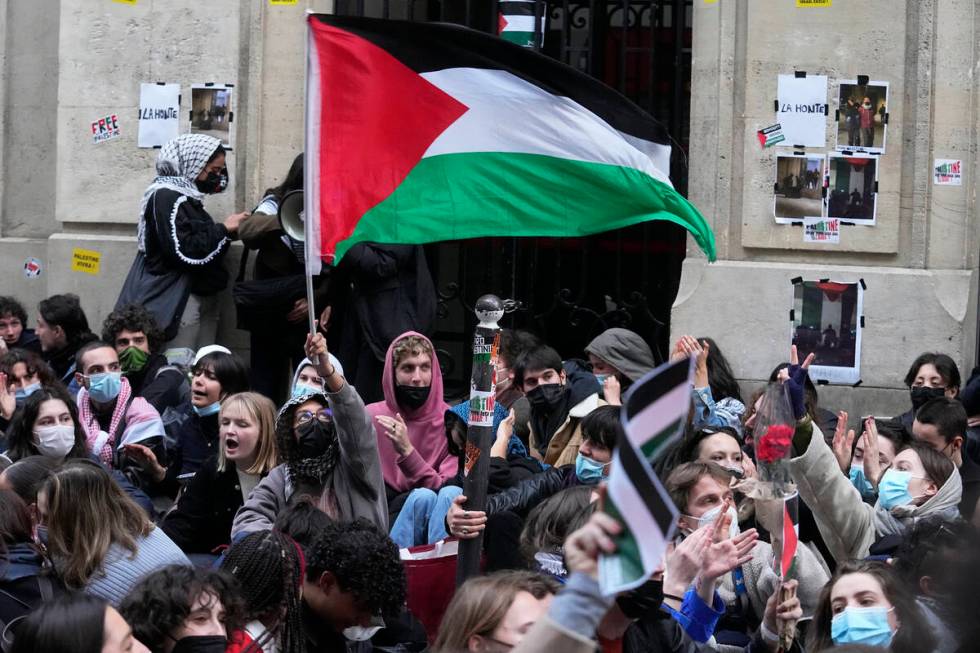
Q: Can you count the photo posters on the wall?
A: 5